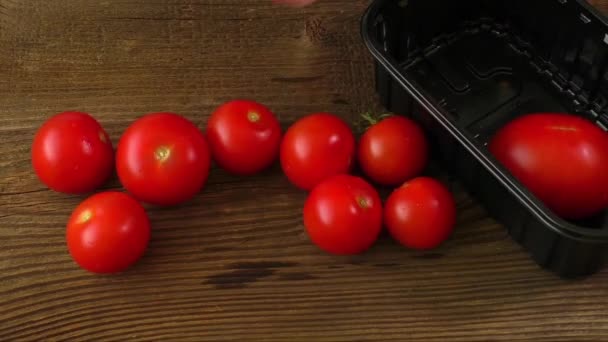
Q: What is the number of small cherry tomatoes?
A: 8